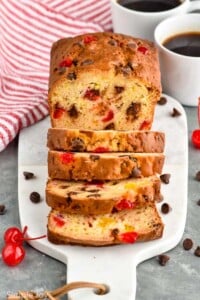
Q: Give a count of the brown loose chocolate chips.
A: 12